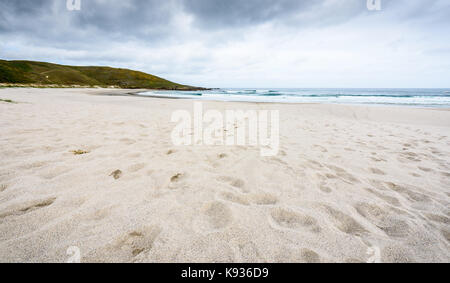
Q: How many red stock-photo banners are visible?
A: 0